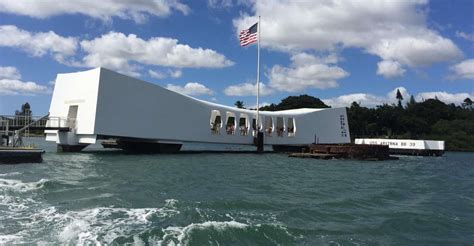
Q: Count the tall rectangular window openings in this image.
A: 7